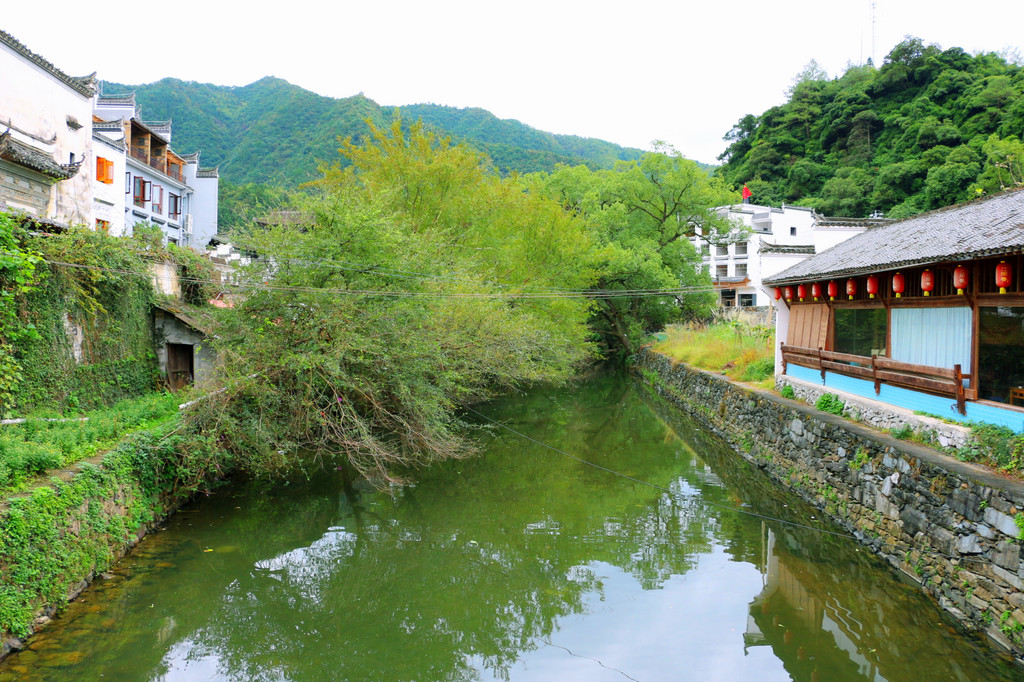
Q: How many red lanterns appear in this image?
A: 11